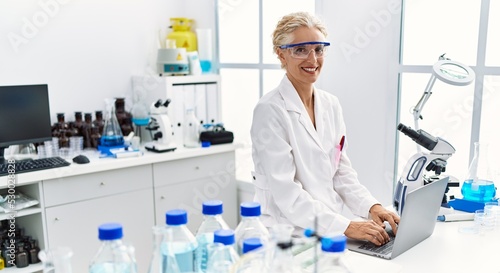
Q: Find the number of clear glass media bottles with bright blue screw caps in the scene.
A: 7